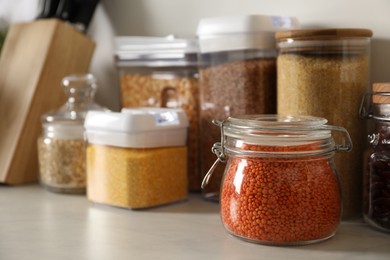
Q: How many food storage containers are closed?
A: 7